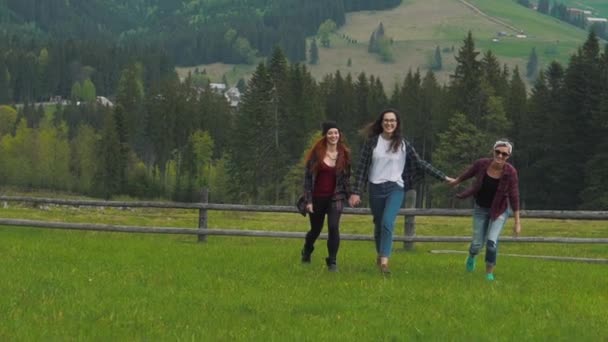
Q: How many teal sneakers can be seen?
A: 2